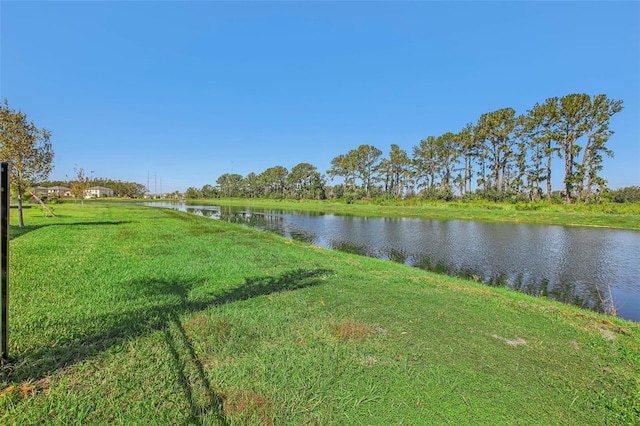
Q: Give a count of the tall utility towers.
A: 3